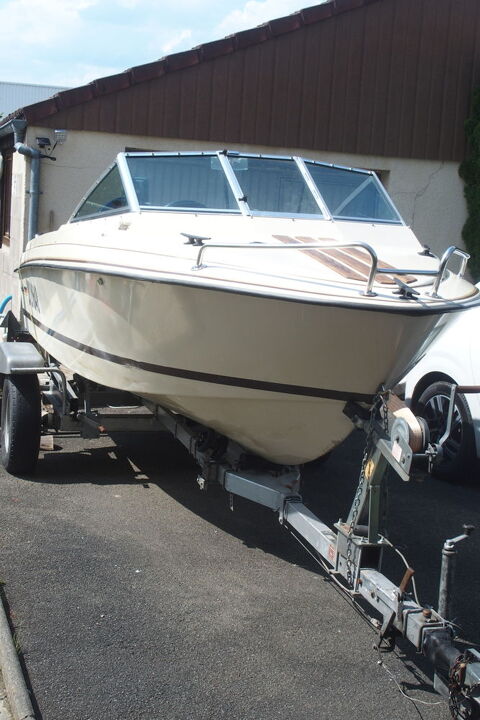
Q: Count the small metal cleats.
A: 3